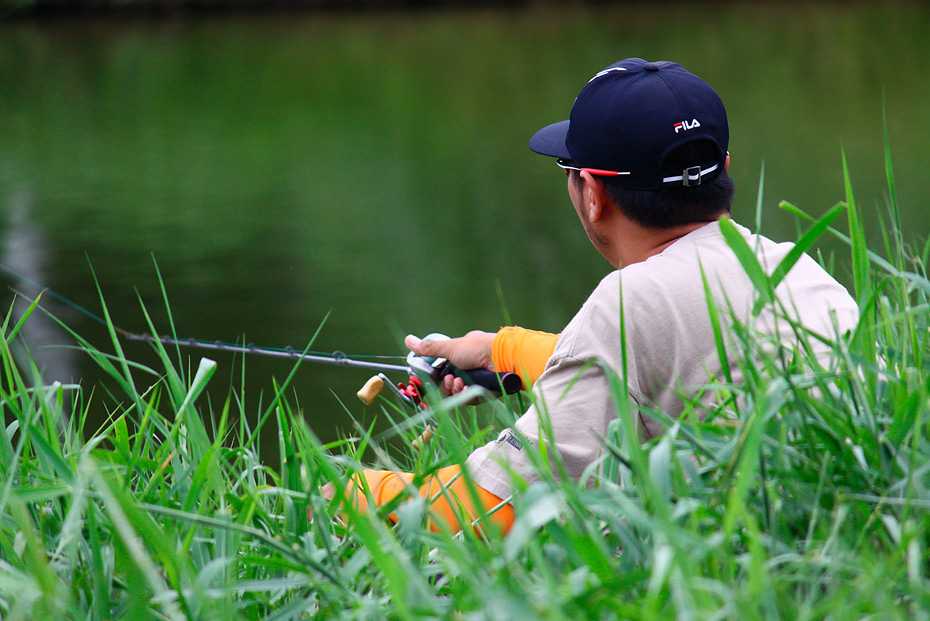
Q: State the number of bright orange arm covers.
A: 2